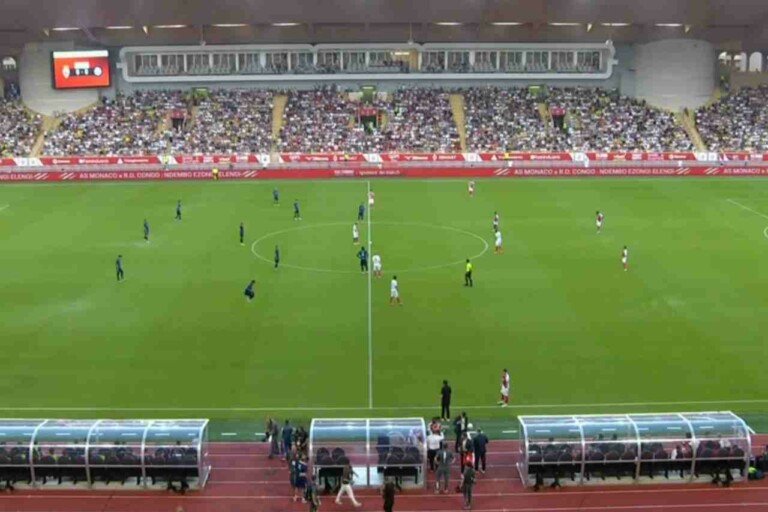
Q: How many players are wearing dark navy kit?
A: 10